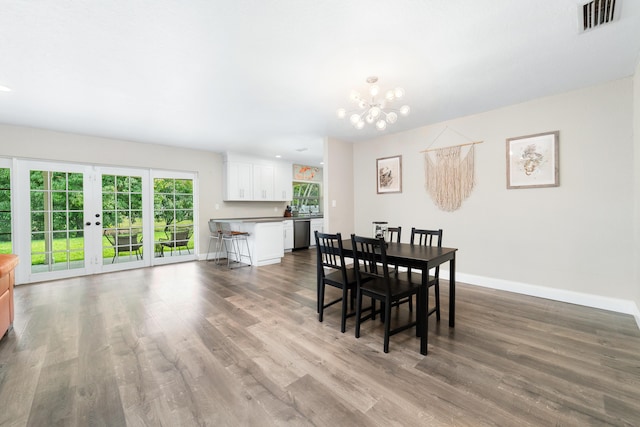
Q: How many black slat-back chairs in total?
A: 4